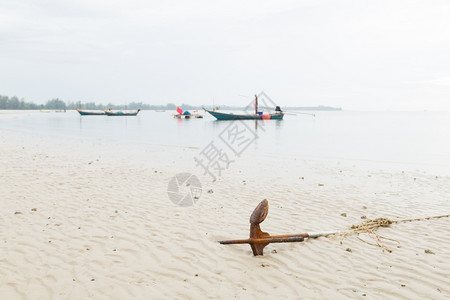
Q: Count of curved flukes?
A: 1